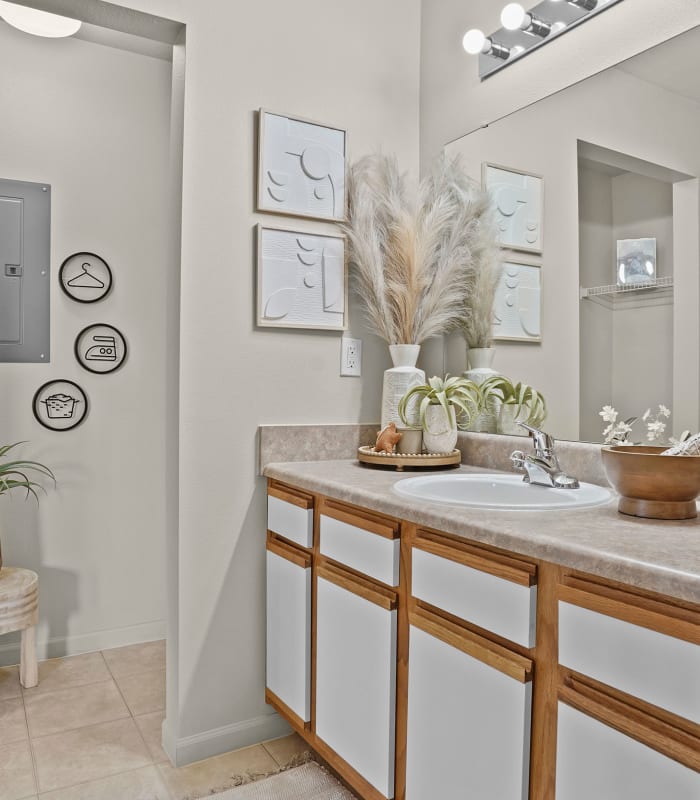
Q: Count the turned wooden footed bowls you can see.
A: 1